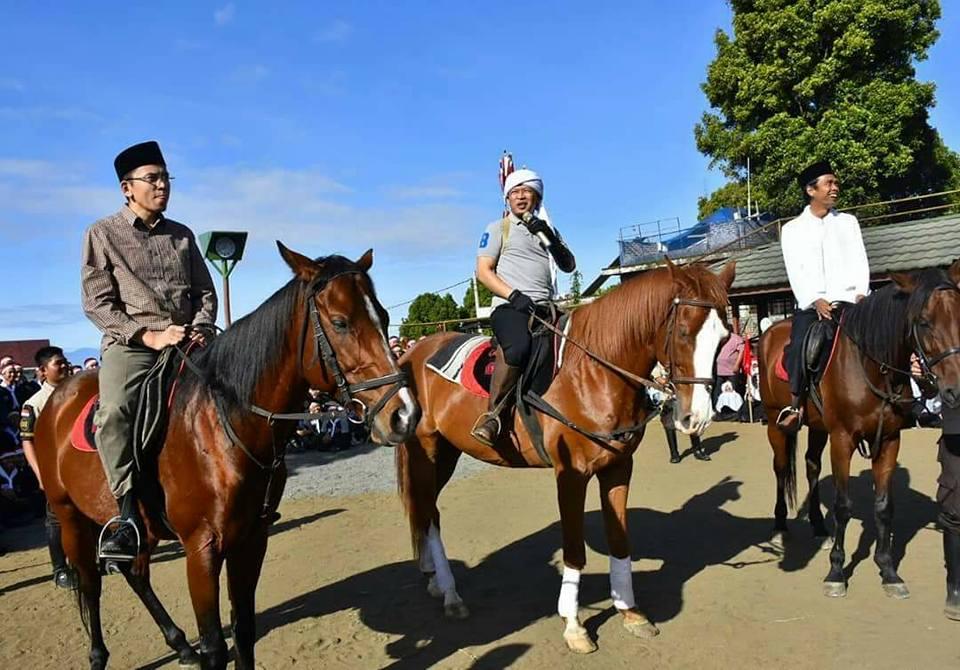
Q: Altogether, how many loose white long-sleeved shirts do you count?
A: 1